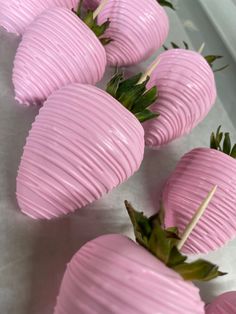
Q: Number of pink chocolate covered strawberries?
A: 8